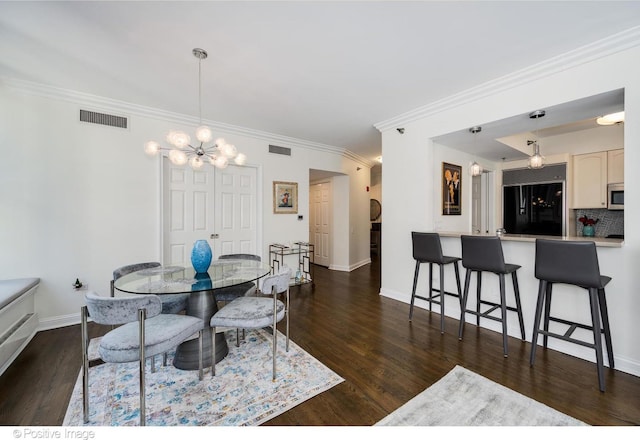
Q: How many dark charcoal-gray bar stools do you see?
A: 3